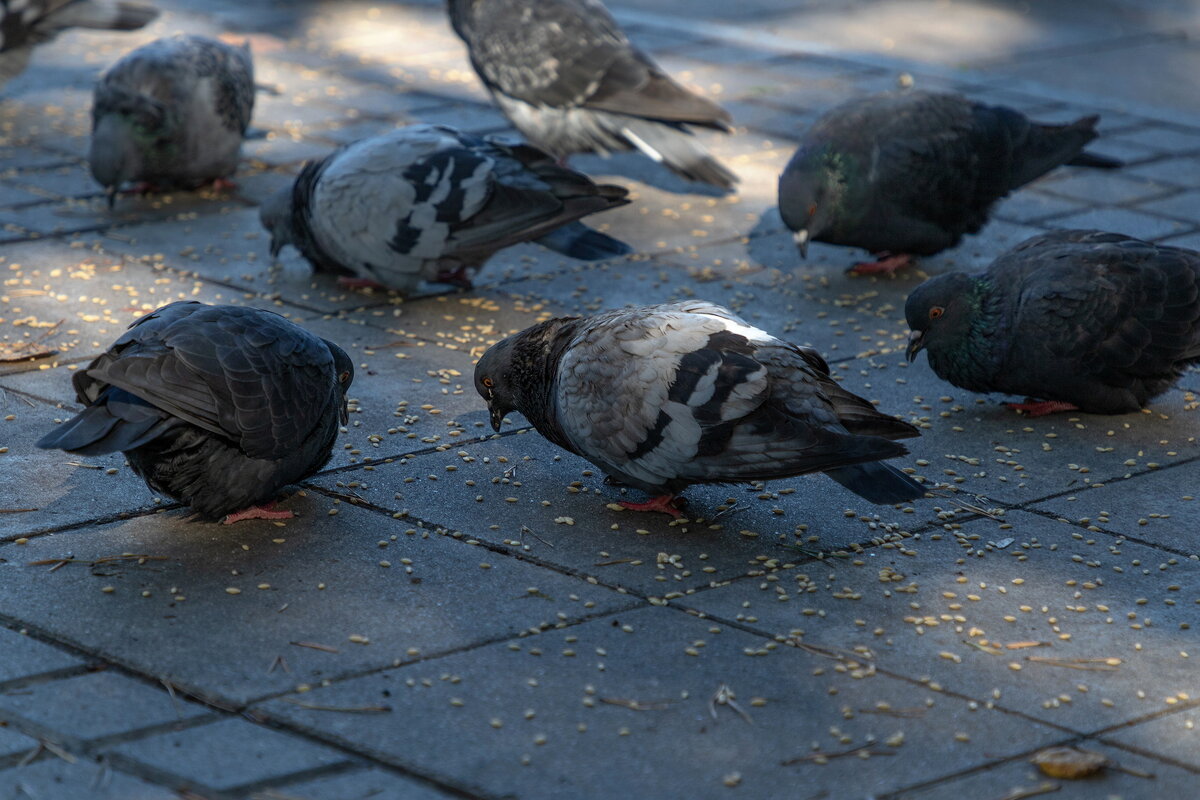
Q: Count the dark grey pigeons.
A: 3